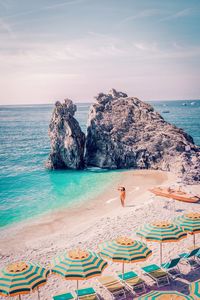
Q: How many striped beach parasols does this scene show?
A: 7